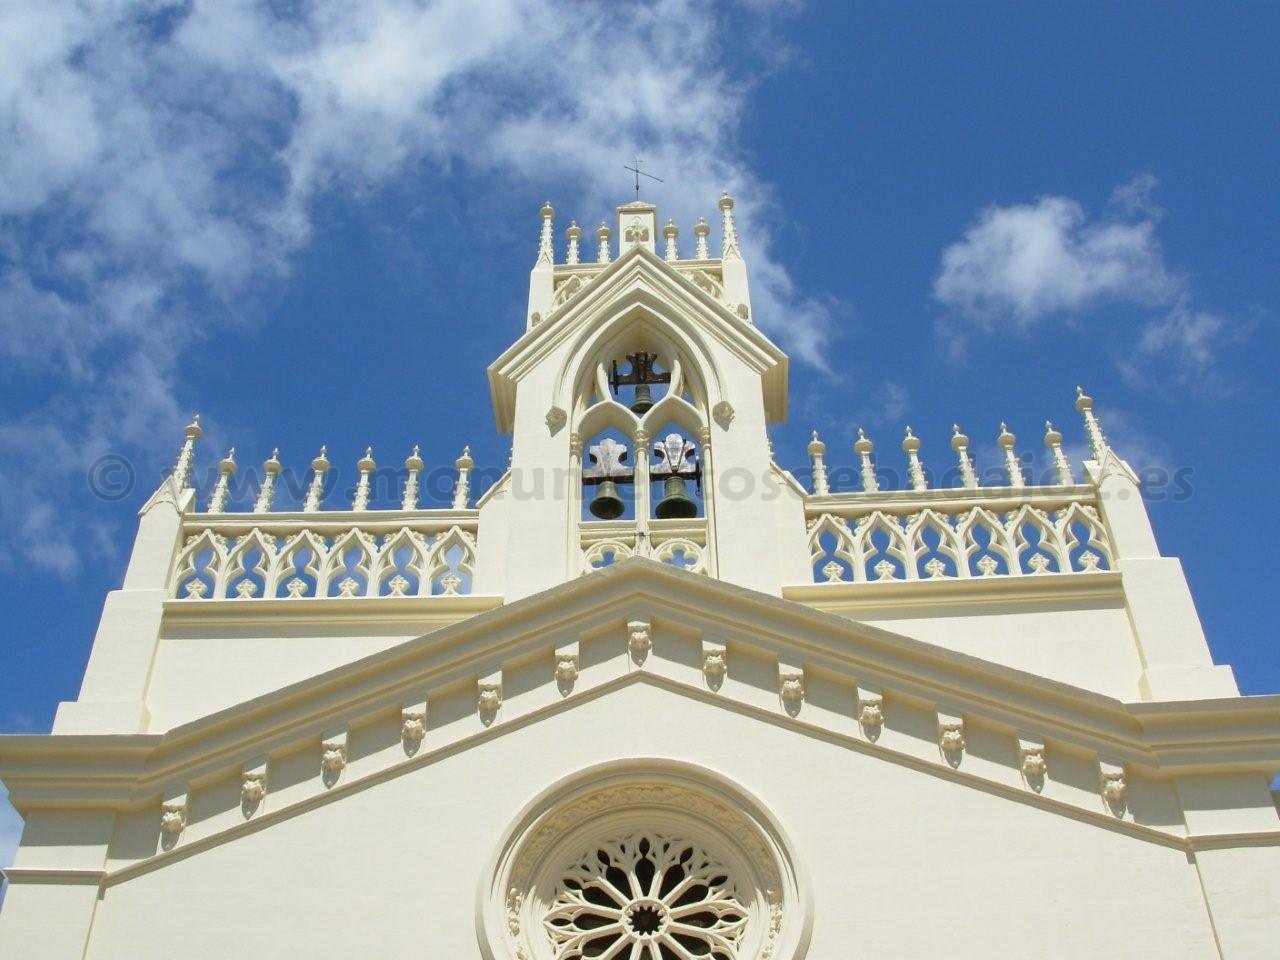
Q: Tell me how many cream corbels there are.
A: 13